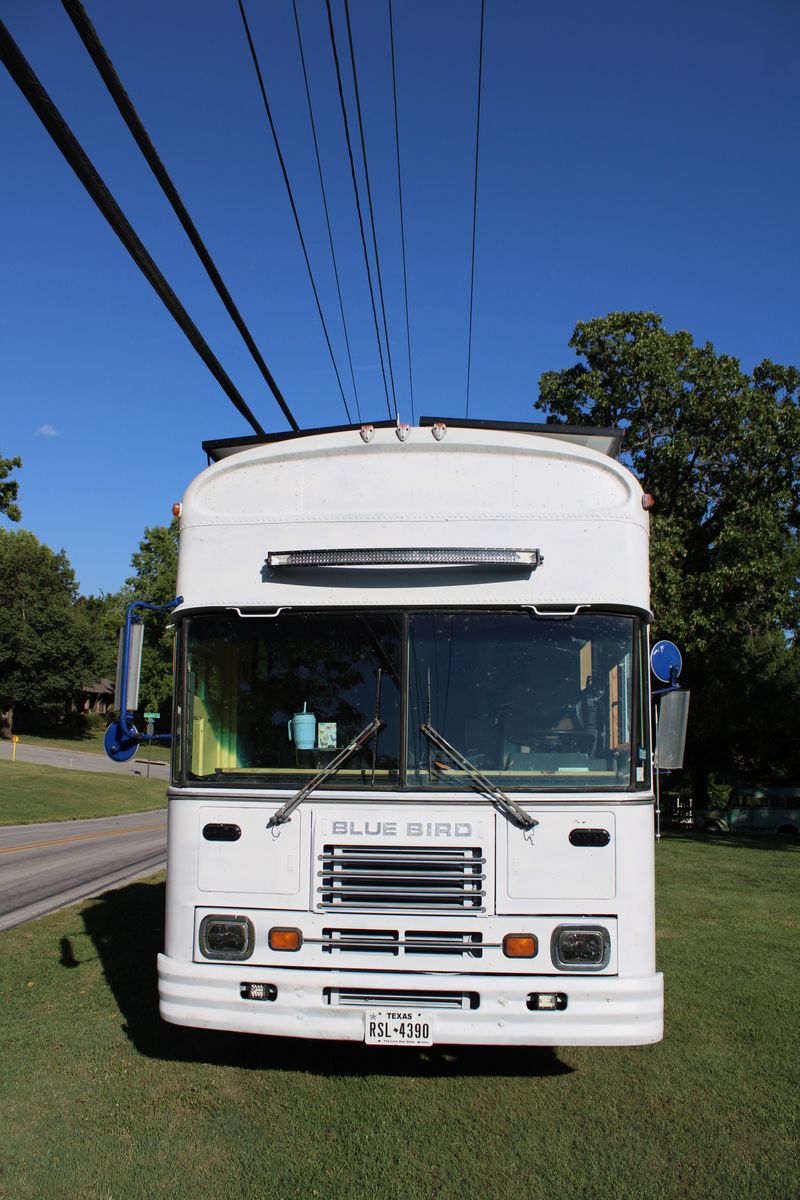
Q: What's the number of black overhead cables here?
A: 8